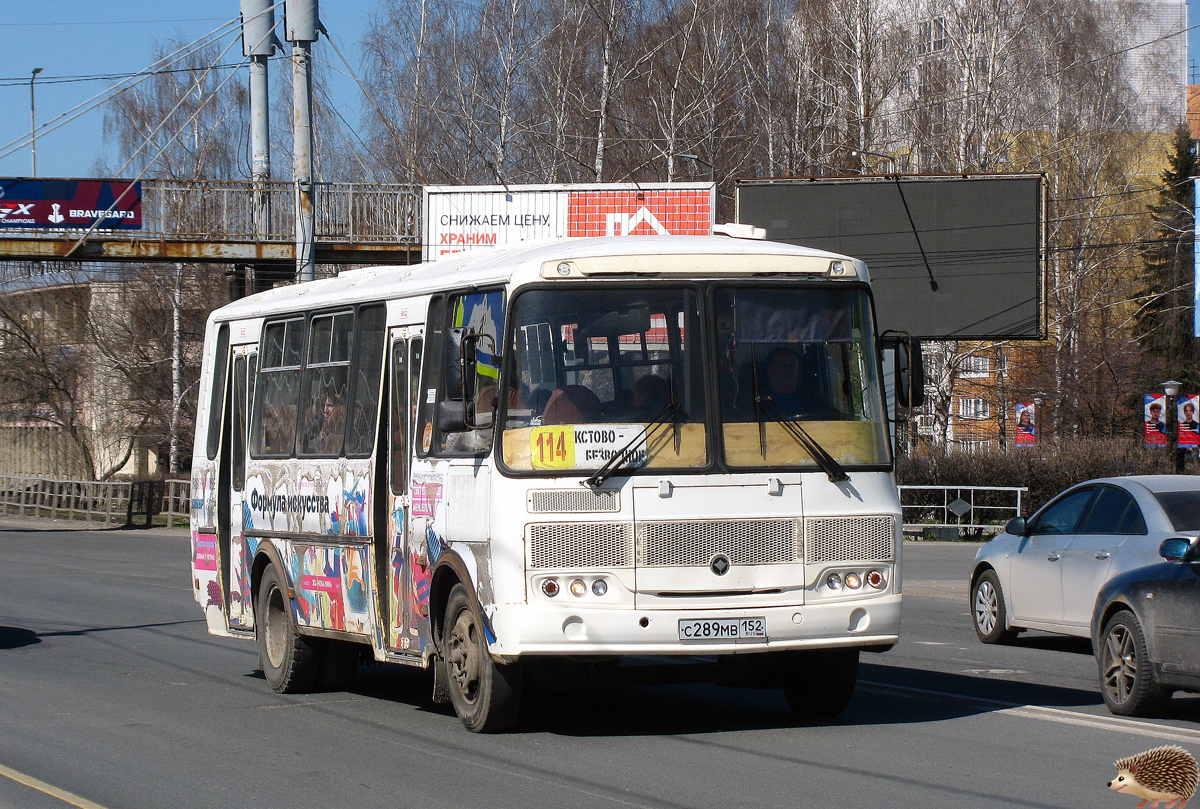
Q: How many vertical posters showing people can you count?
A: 3